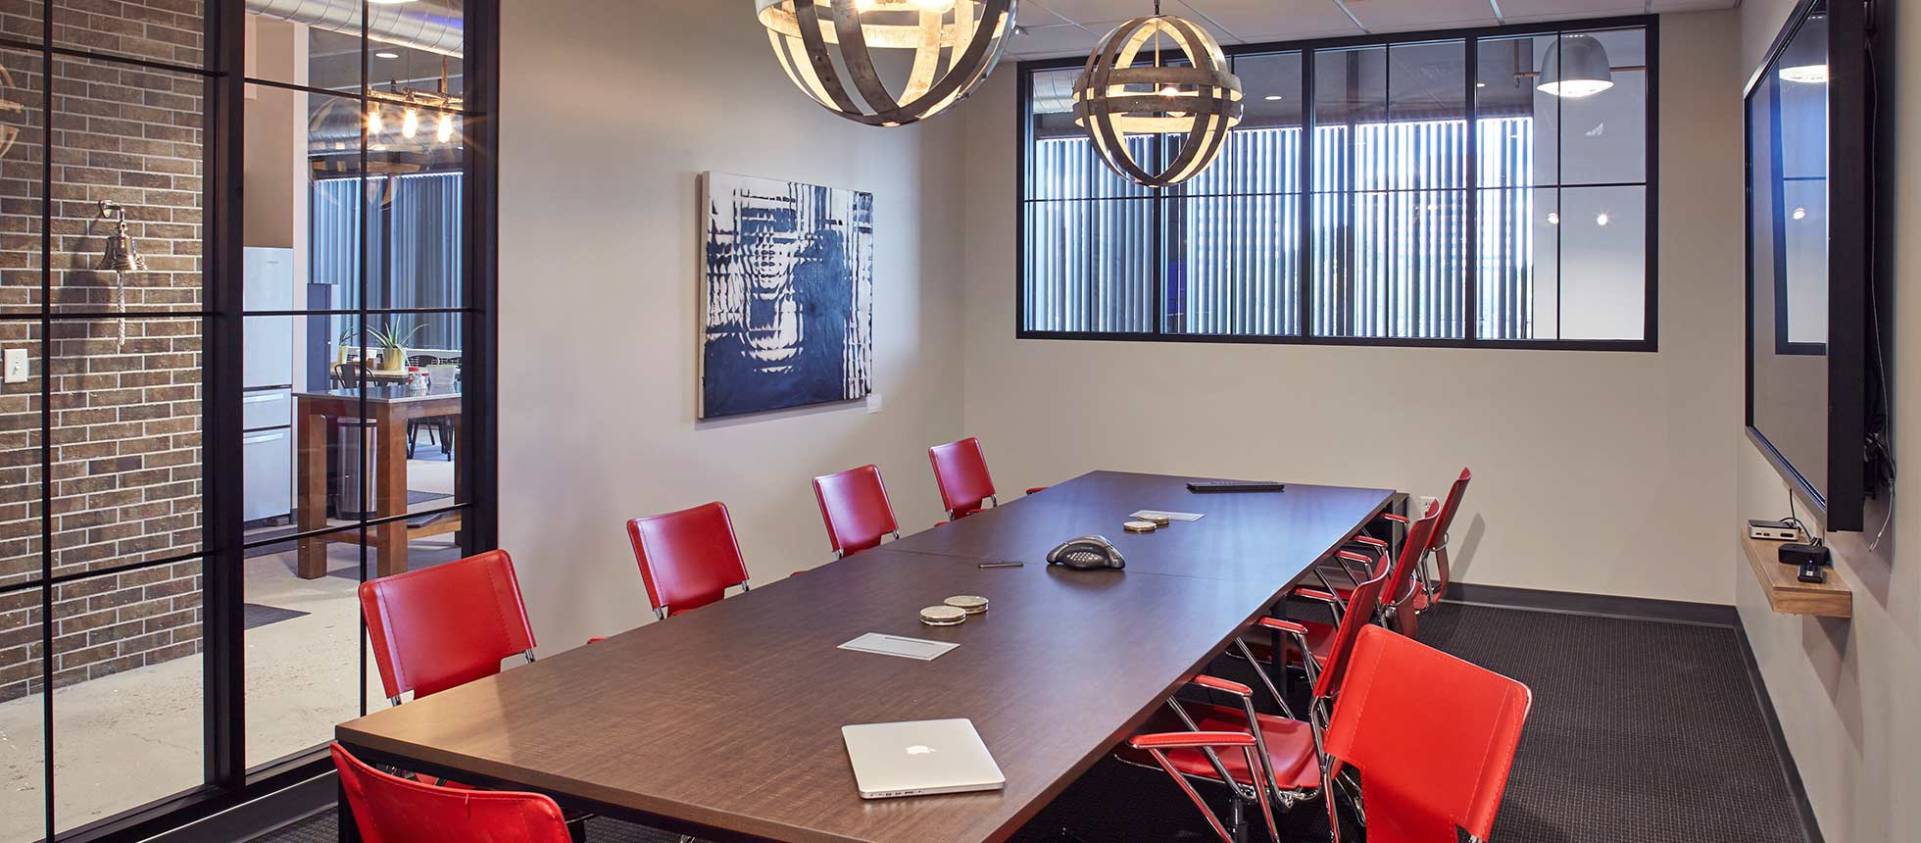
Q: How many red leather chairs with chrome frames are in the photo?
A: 9